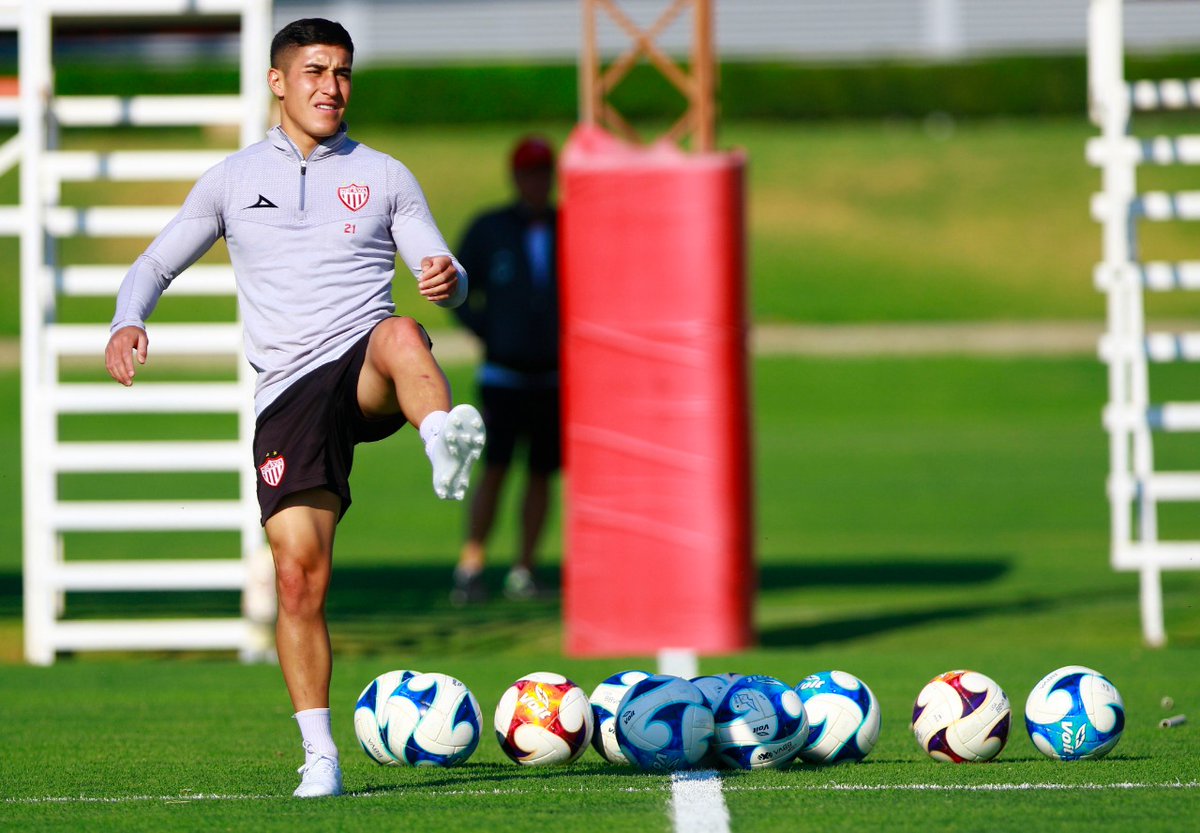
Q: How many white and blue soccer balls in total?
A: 8